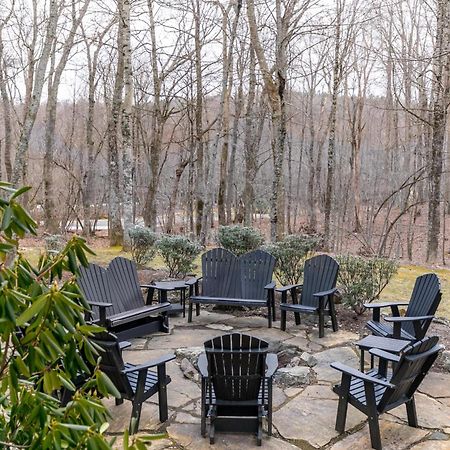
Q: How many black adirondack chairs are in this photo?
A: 5